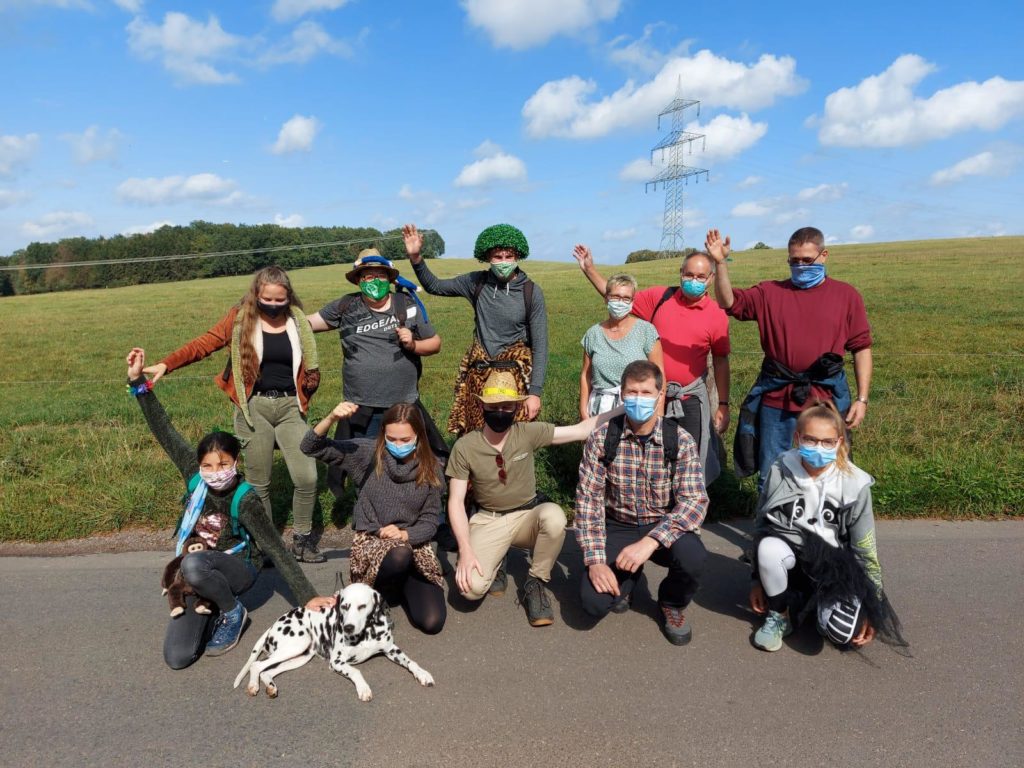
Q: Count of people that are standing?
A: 6